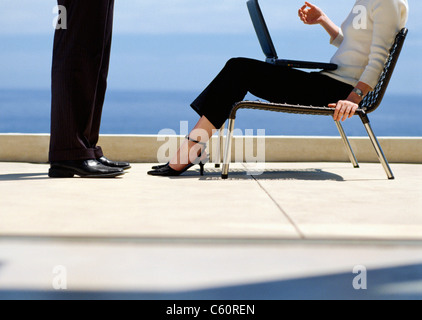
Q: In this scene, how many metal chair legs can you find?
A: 4